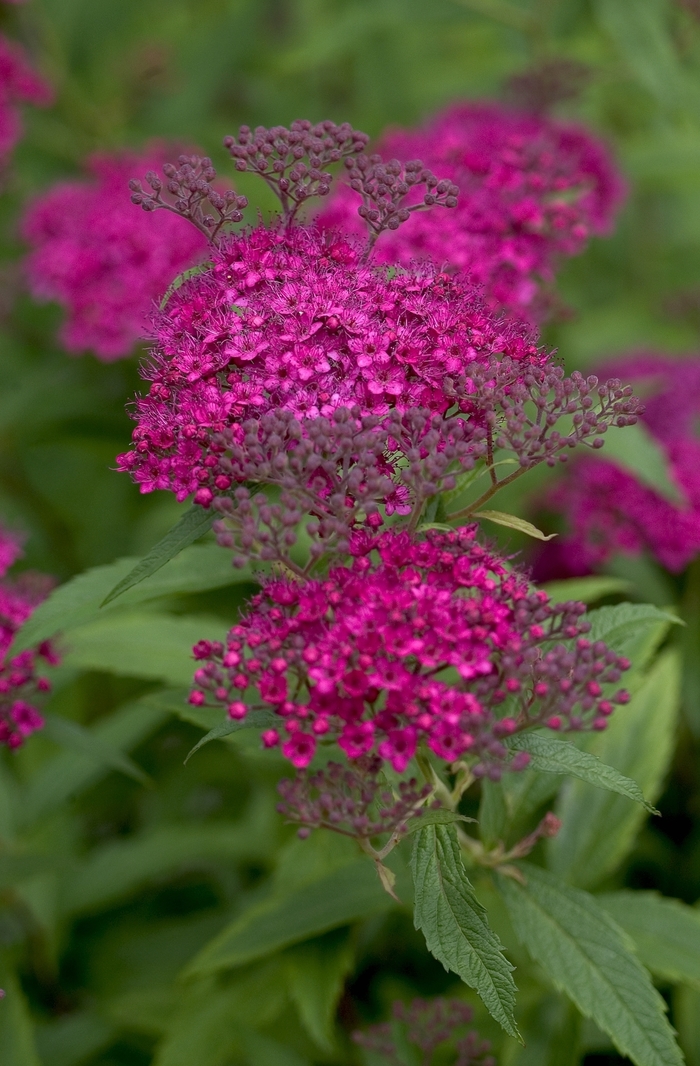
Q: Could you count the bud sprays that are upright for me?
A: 3